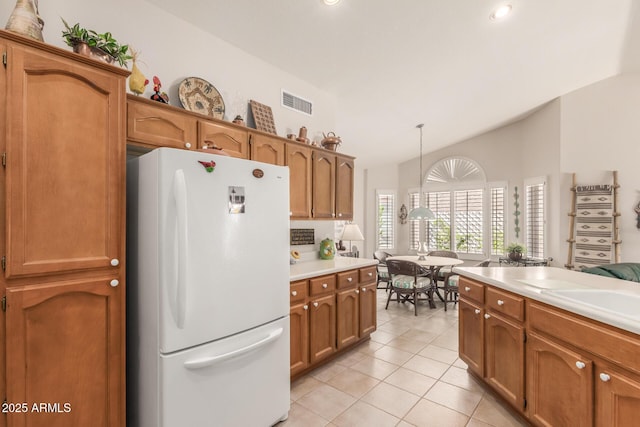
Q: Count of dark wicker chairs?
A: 4